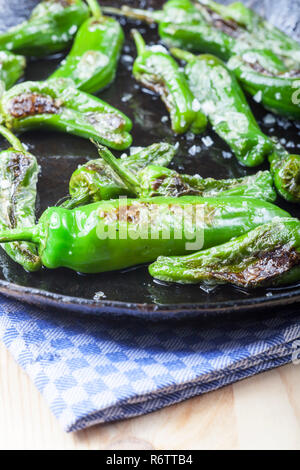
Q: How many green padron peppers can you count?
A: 15